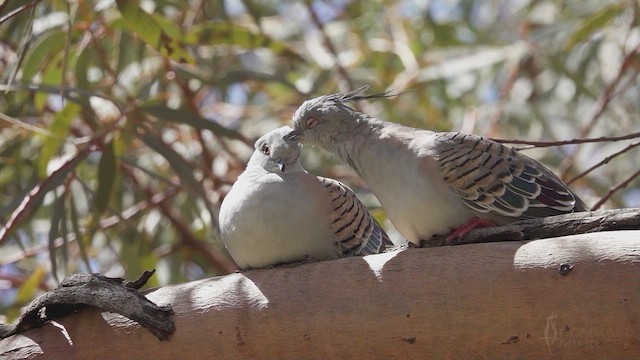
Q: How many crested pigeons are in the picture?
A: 2